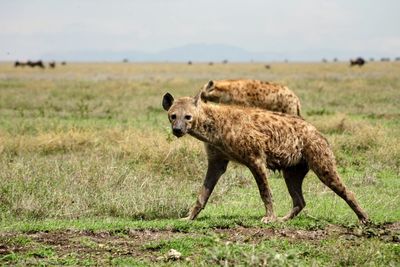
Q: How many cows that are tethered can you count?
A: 0